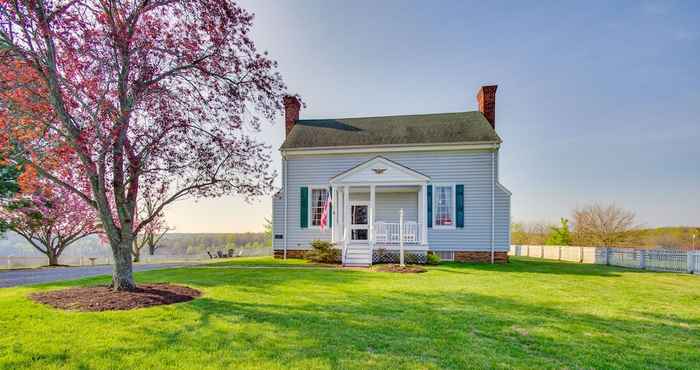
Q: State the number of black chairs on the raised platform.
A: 0